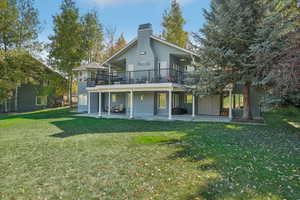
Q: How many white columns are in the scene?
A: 7